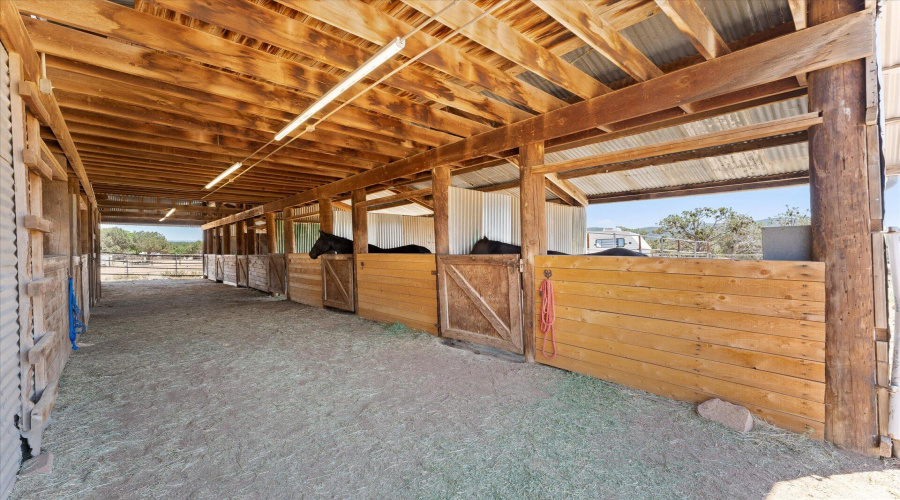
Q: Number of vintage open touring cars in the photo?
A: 0